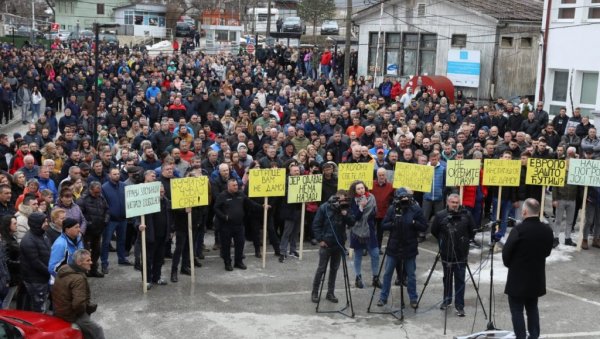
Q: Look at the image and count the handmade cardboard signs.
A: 10